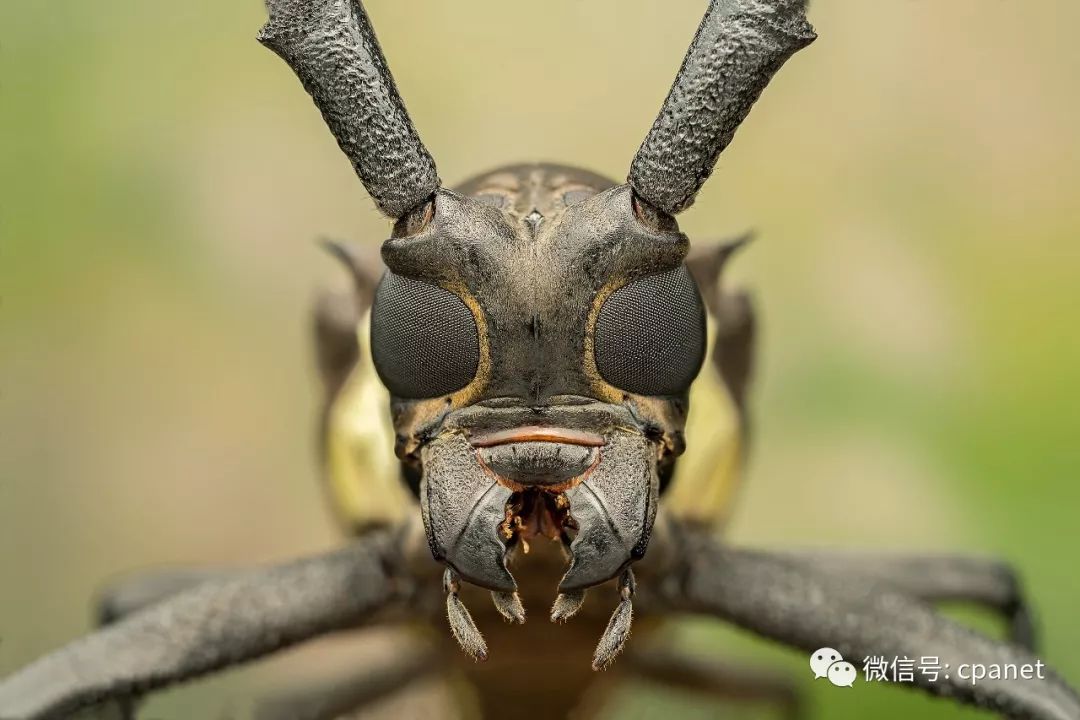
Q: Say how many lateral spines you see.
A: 2